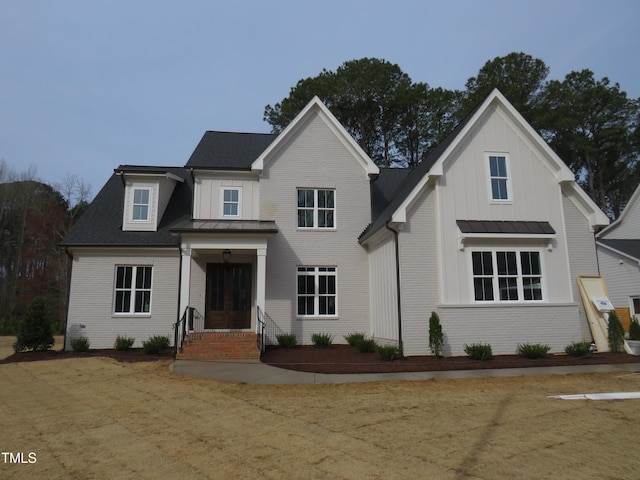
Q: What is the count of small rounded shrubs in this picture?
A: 11